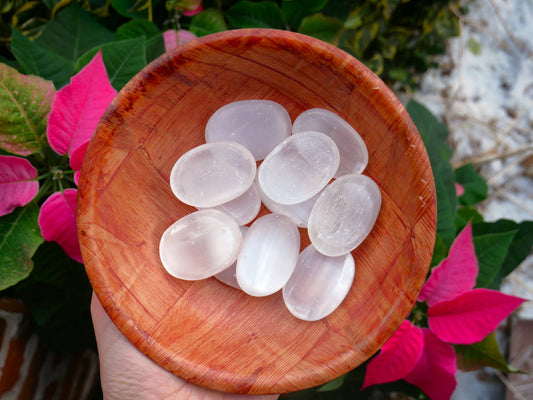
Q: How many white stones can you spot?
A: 11